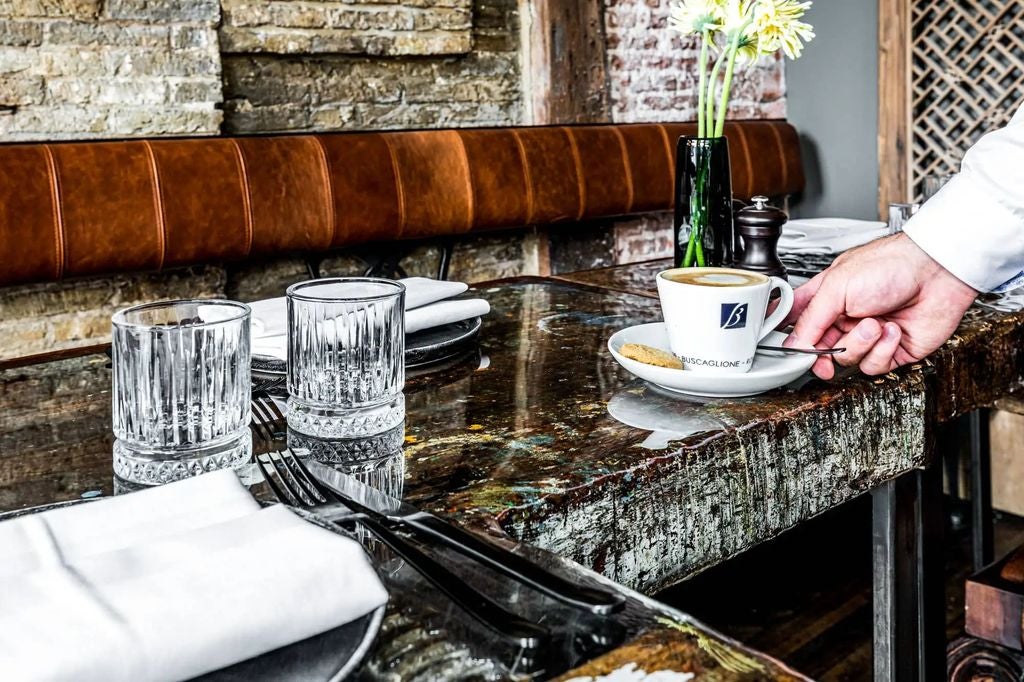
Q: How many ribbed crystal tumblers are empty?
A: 2